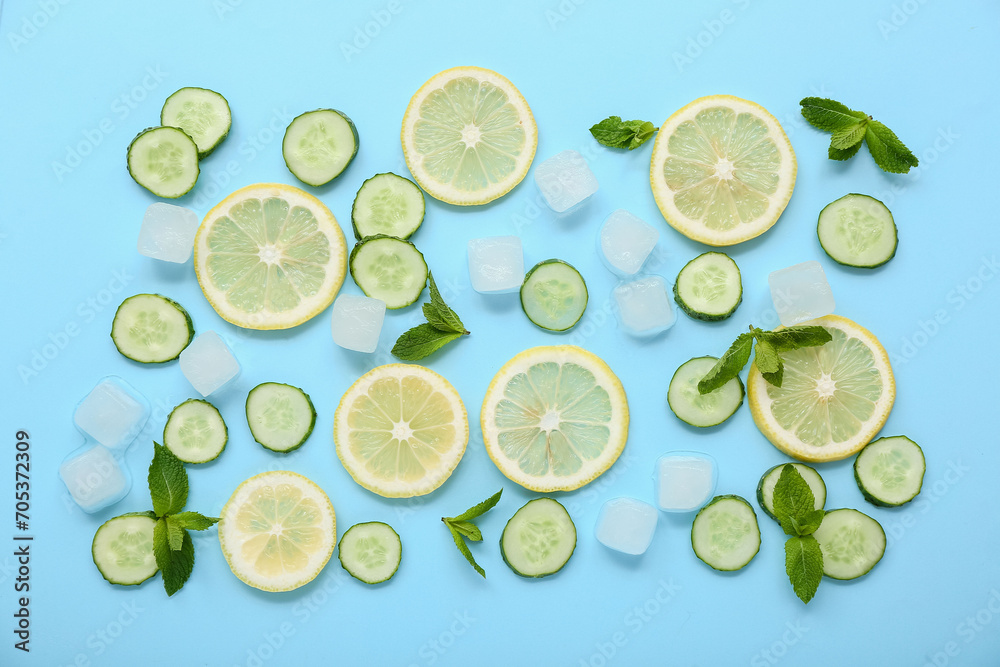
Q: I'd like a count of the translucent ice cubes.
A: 12